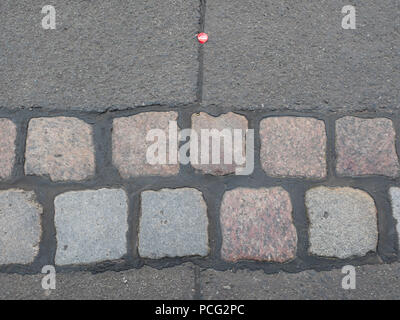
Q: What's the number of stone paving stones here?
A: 12